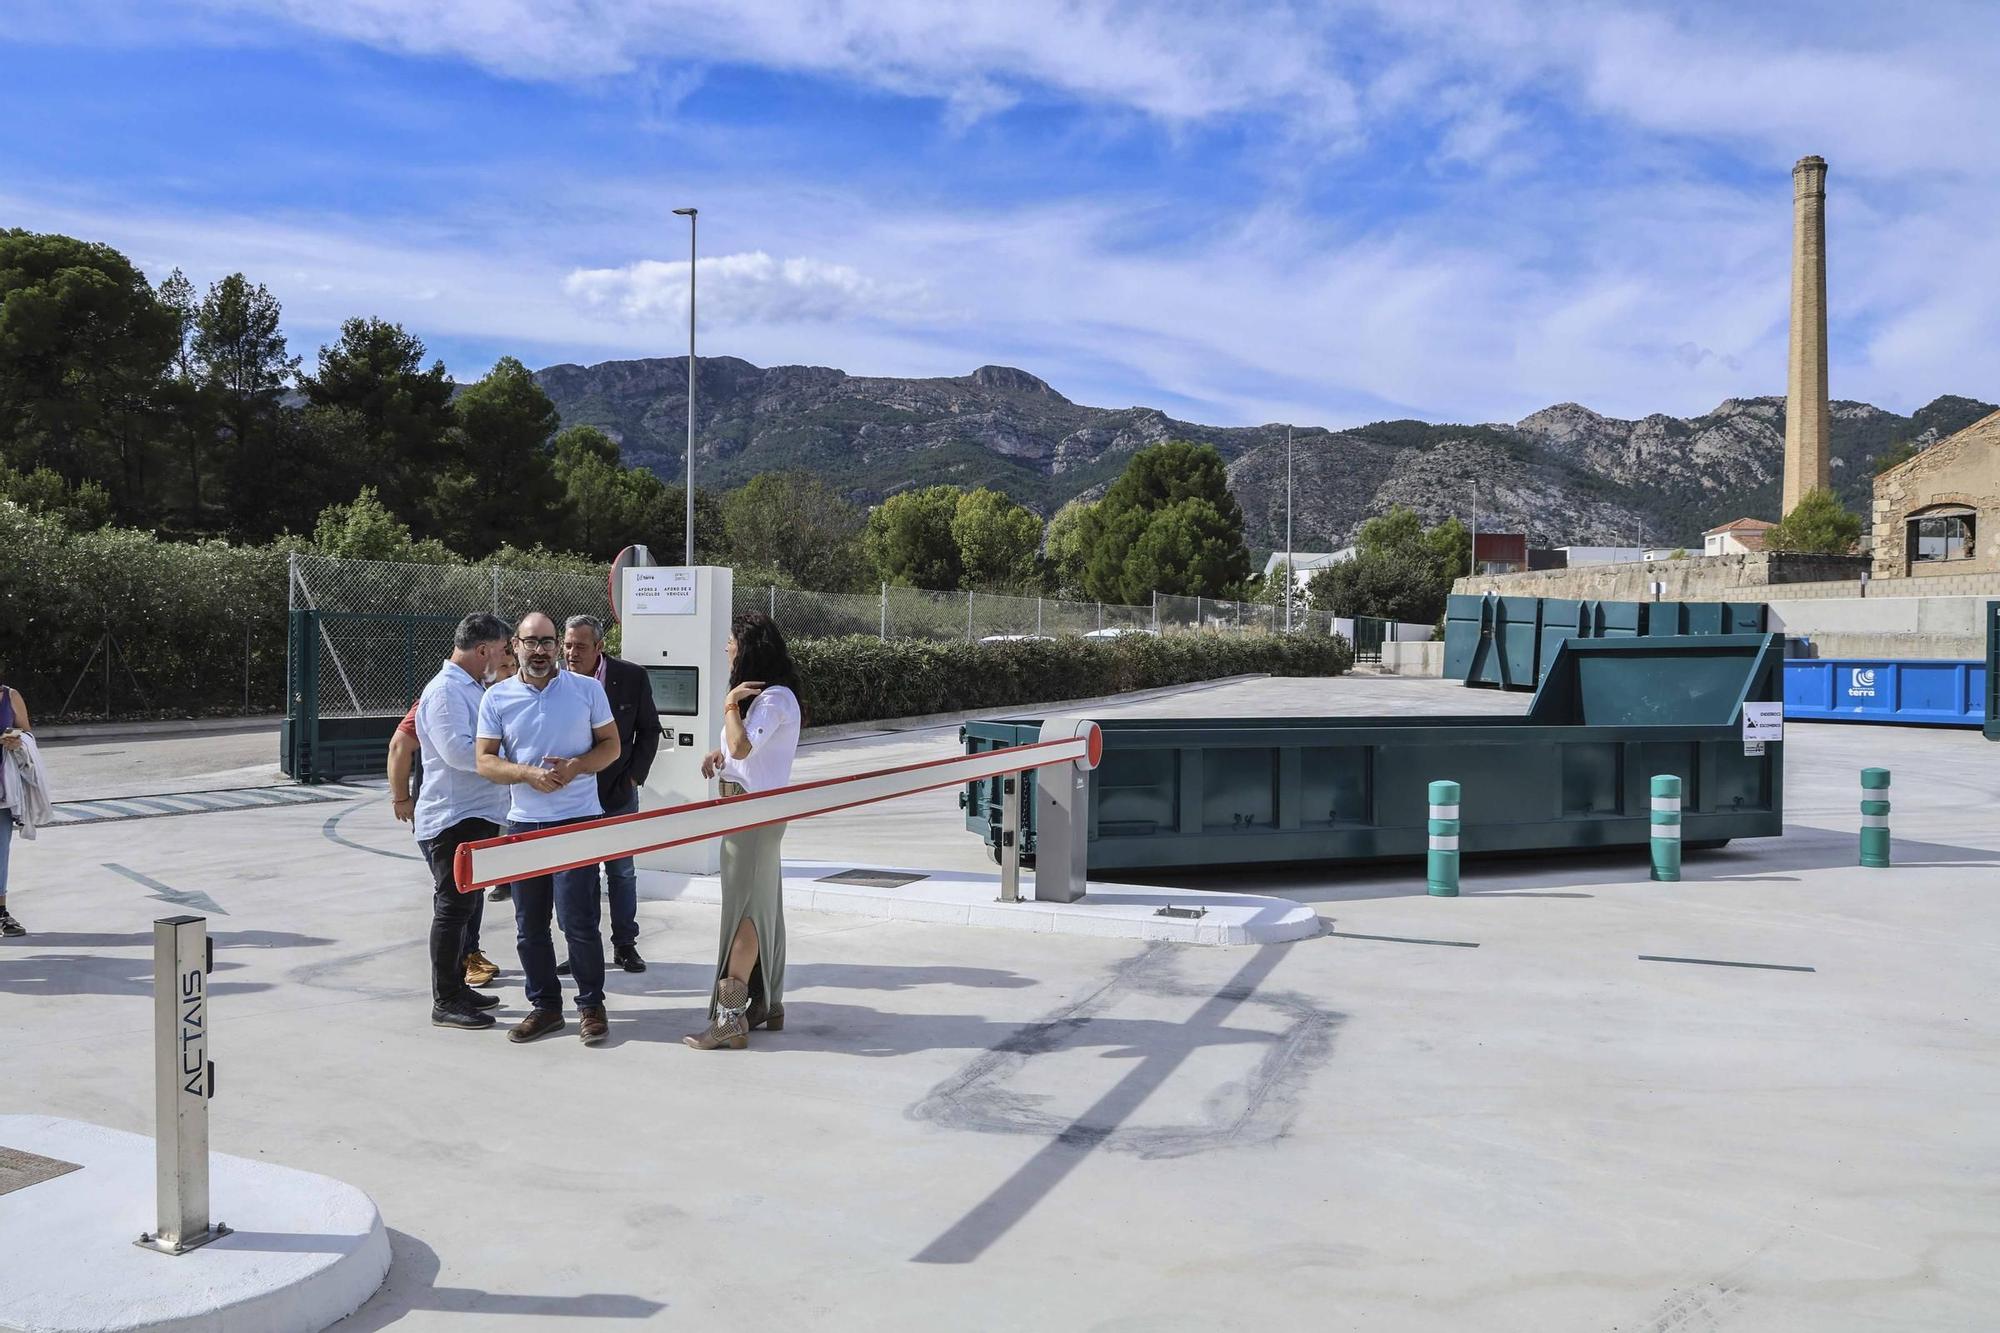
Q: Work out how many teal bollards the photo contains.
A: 3